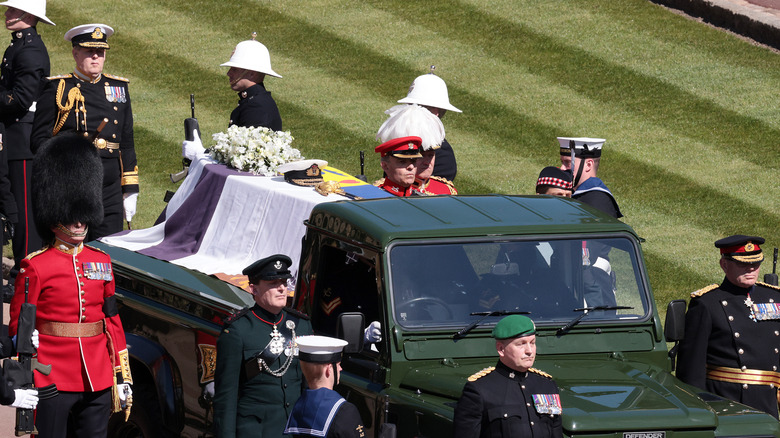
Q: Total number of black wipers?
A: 2